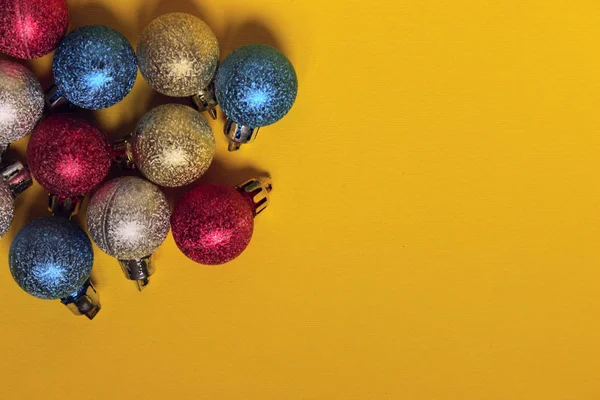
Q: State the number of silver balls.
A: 3